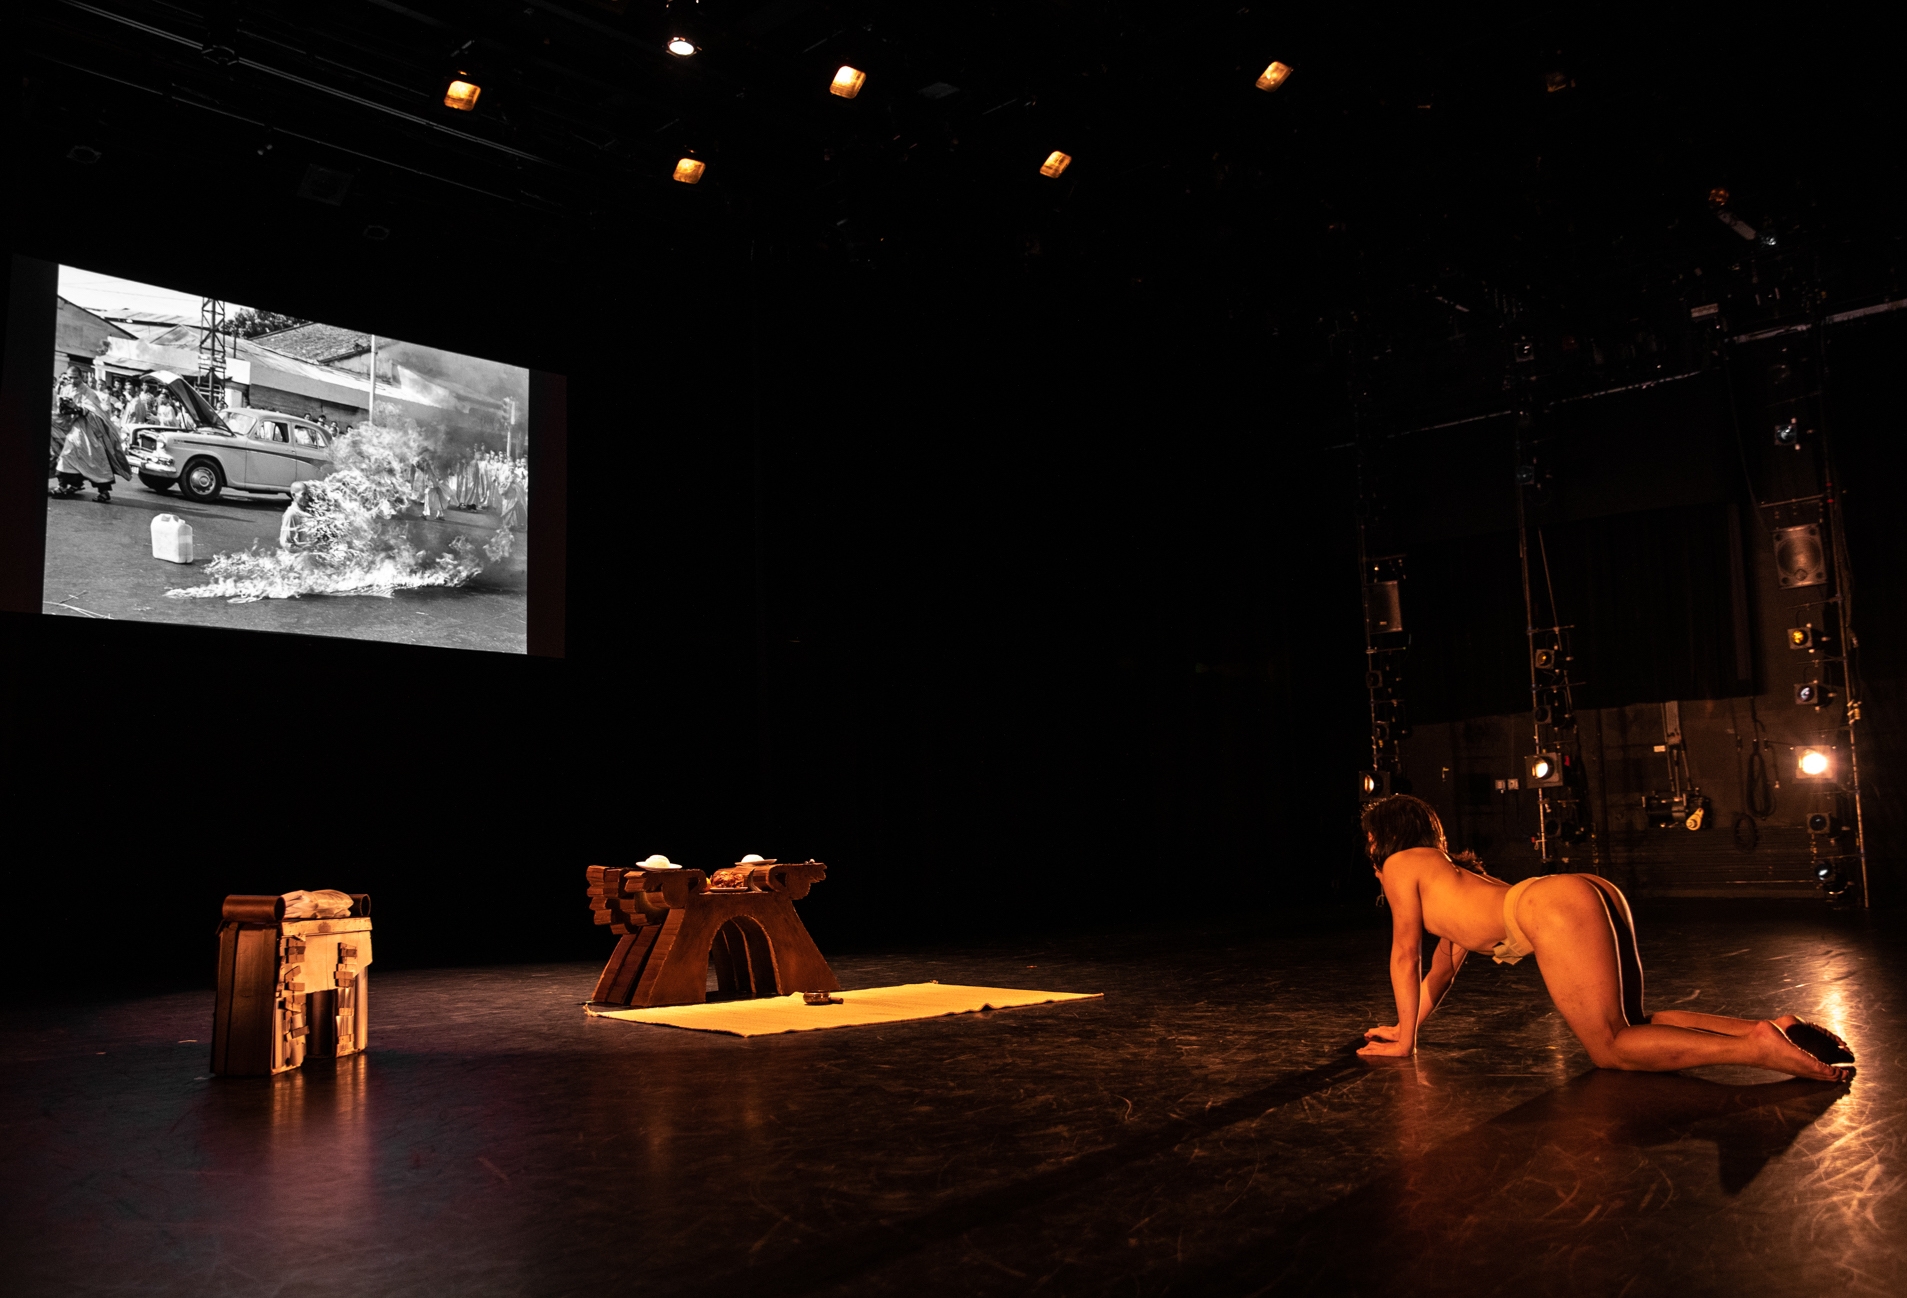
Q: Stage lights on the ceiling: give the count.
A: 6